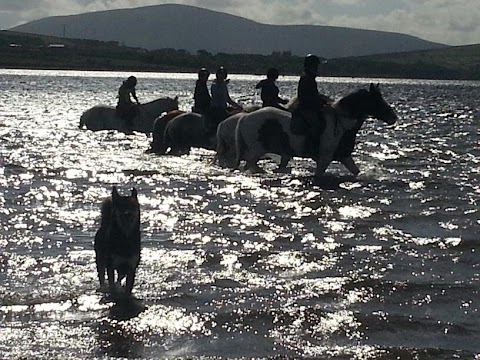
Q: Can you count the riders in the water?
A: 5